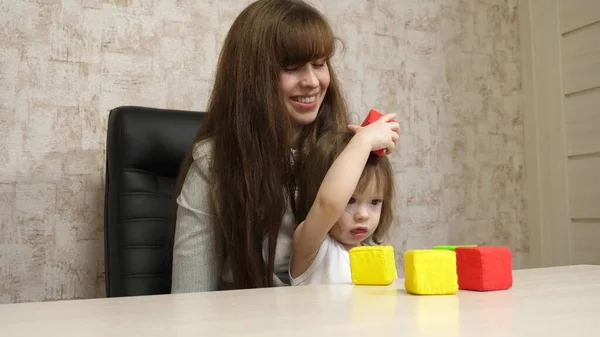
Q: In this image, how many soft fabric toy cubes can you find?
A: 5